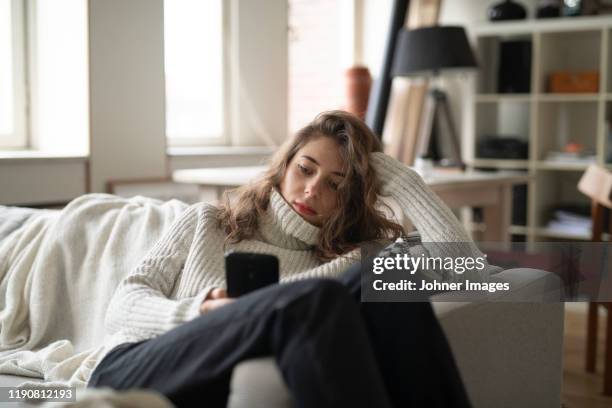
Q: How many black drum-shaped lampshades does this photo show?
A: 1